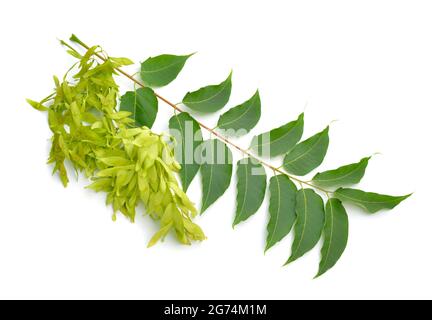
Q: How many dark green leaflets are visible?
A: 14